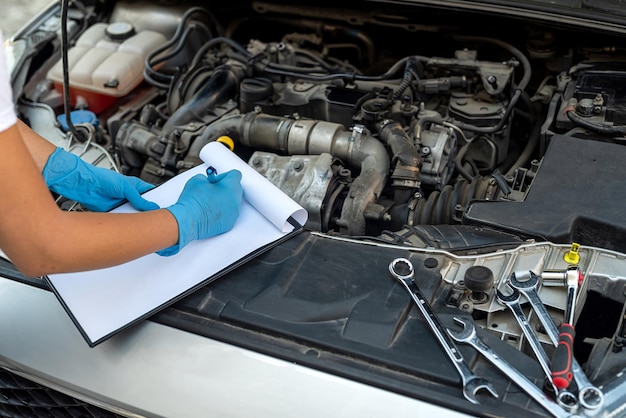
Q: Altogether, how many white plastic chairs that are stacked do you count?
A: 0